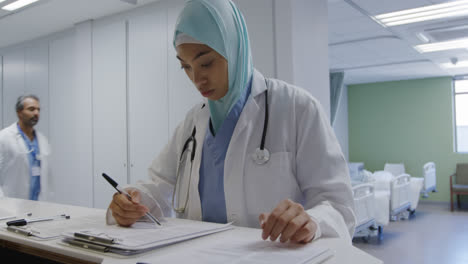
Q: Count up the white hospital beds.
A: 3